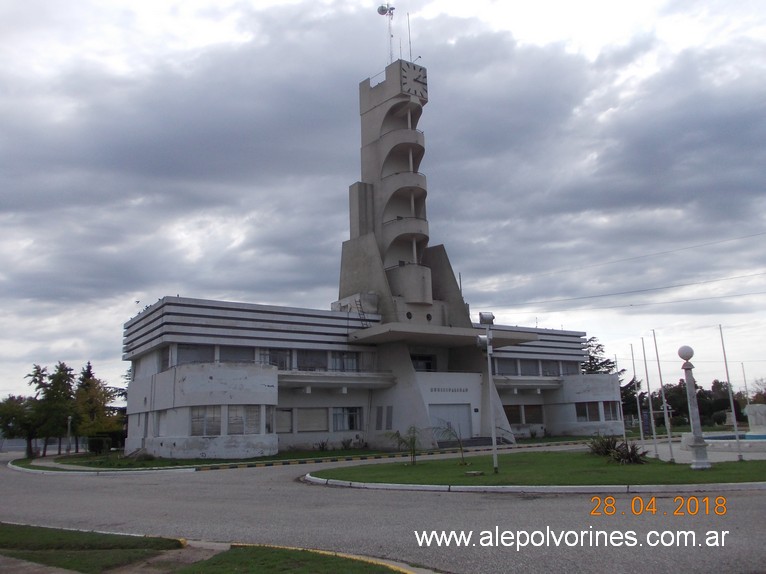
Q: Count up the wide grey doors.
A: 1